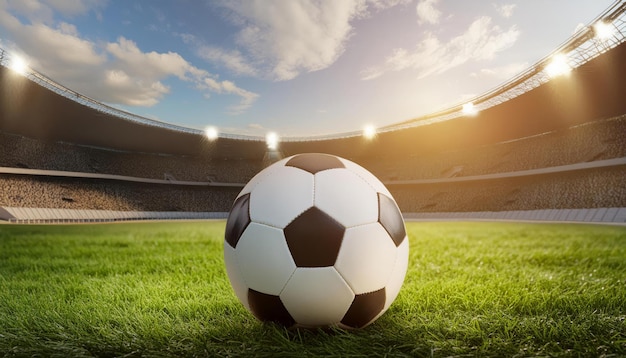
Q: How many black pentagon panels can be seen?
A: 6